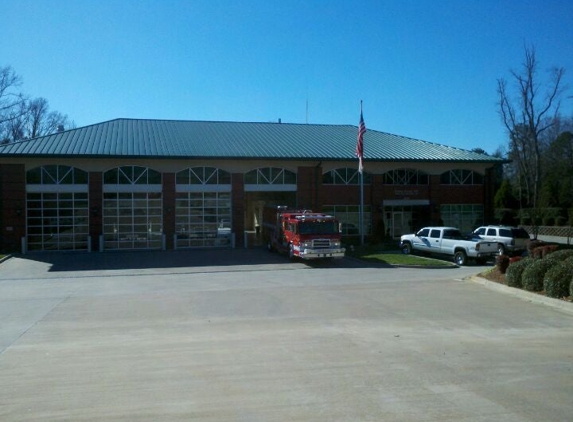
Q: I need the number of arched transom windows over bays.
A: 4